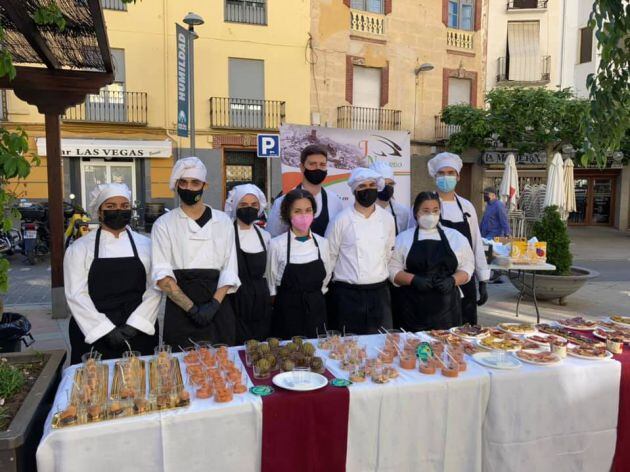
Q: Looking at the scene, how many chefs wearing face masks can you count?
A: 9